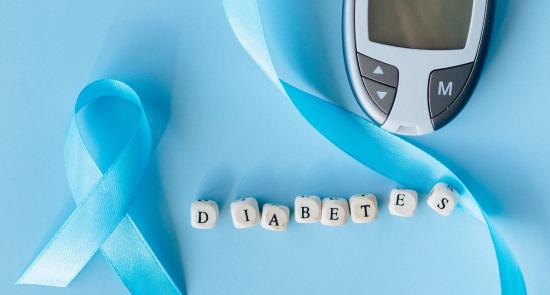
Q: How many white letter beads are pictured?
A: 8